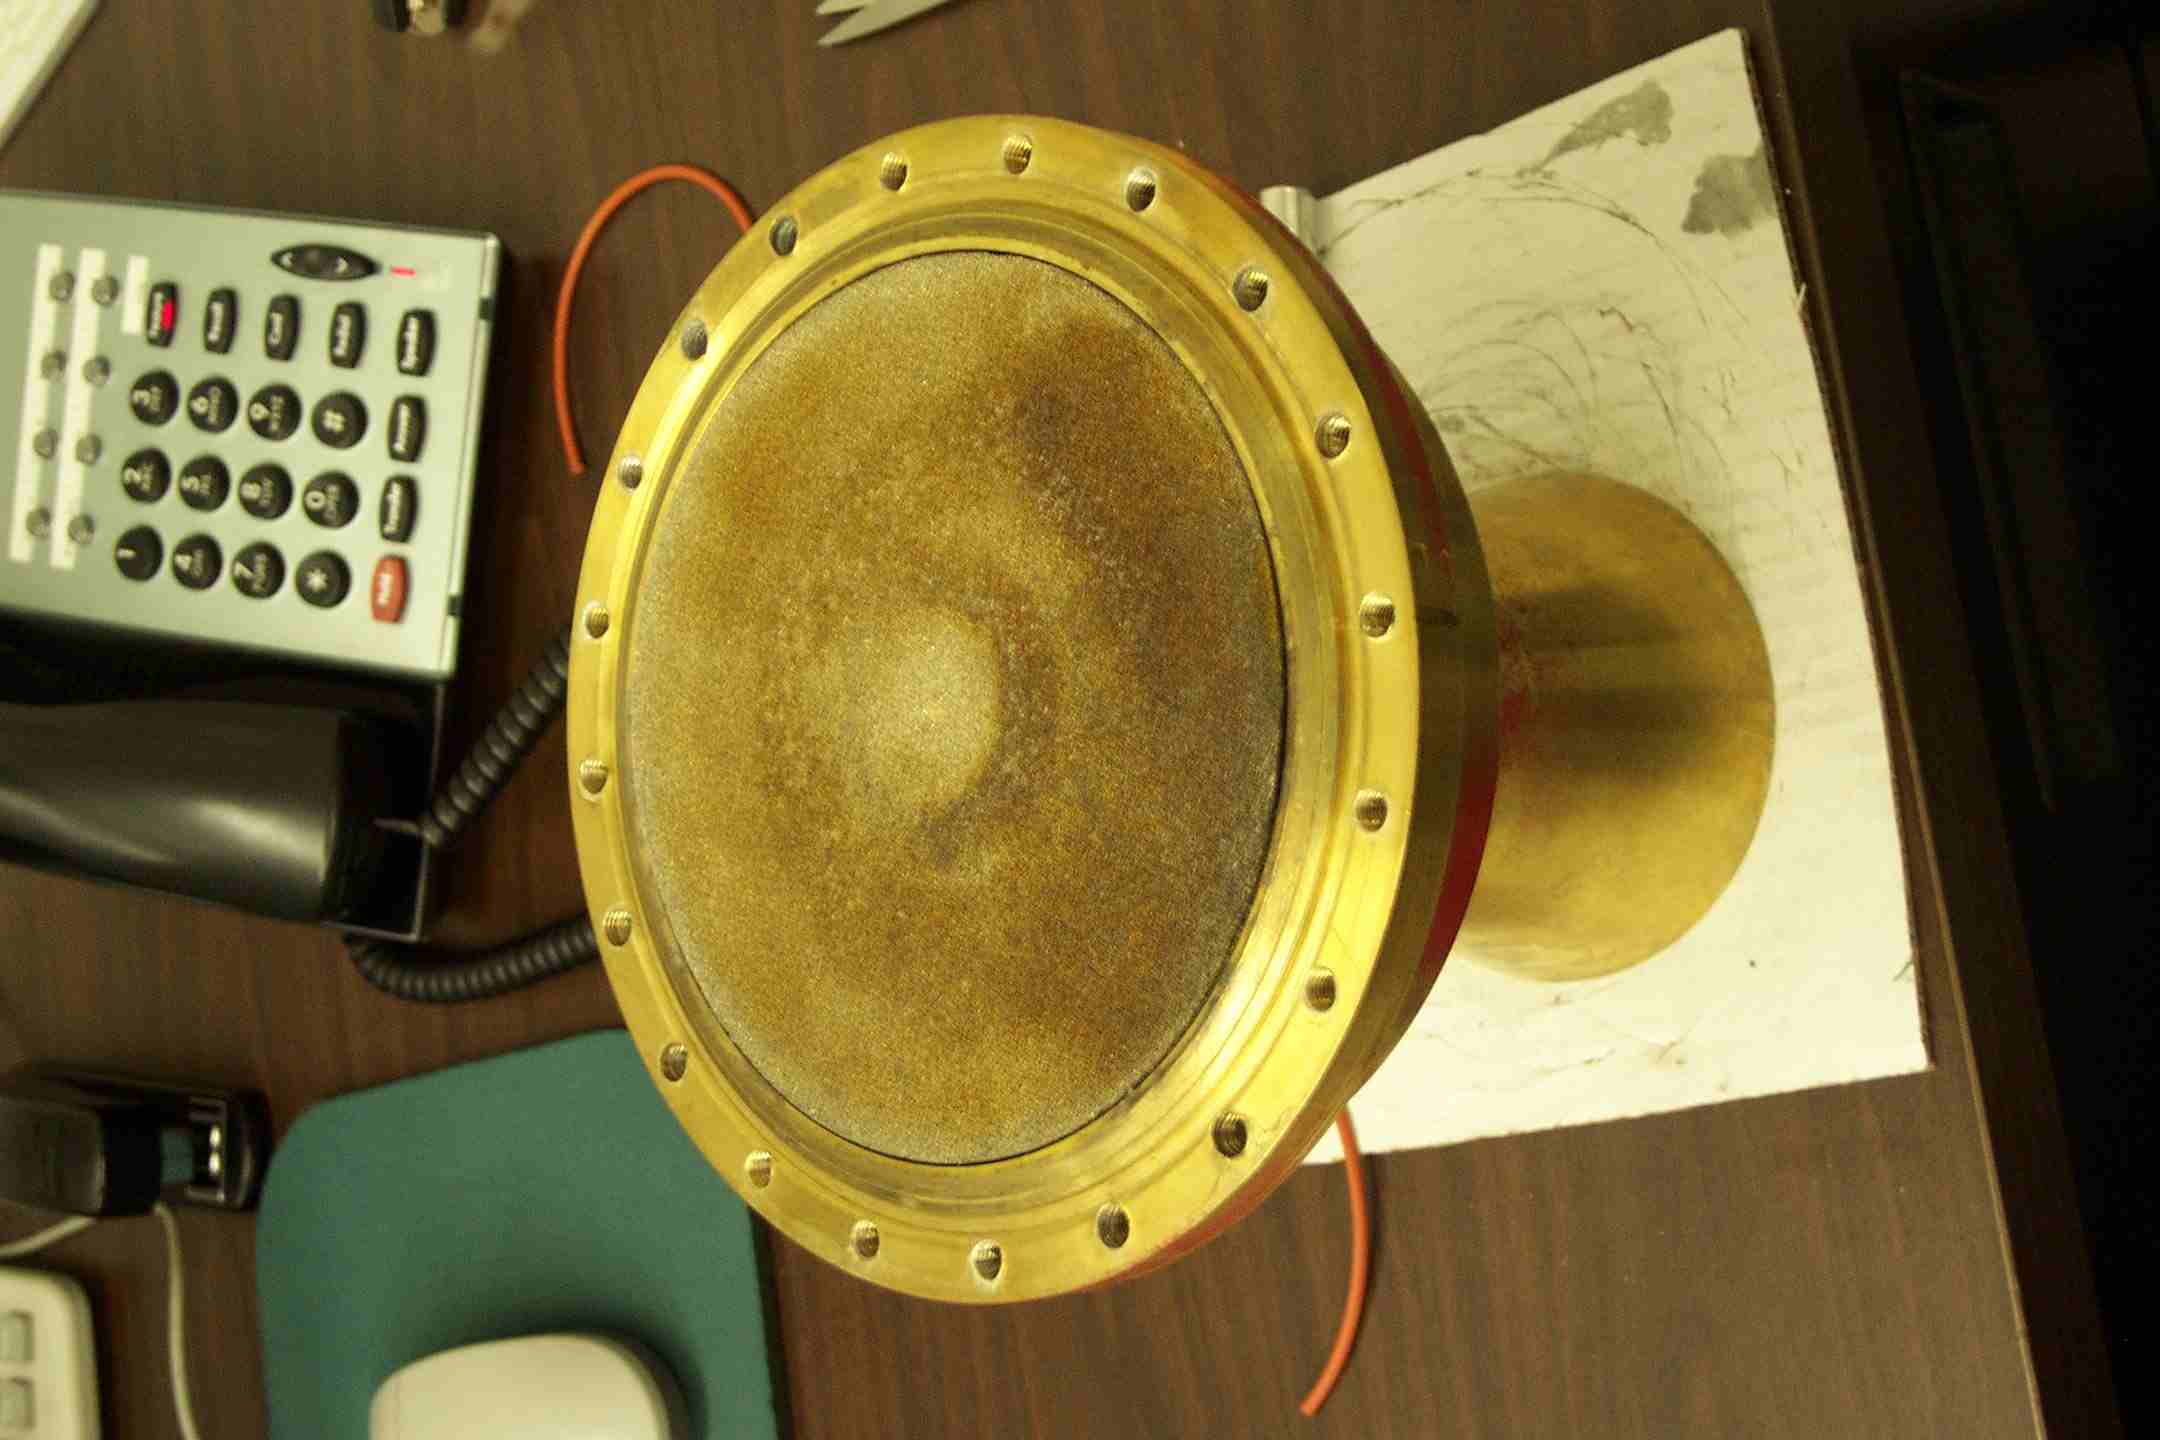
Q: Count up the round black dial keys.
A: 12